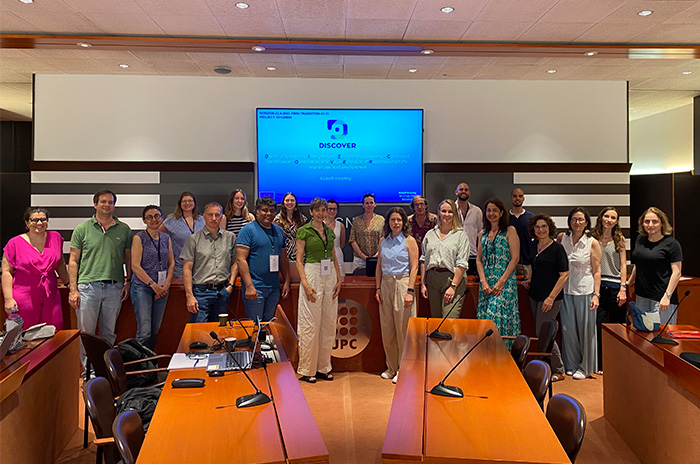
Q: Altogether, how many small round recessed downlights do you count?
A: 13